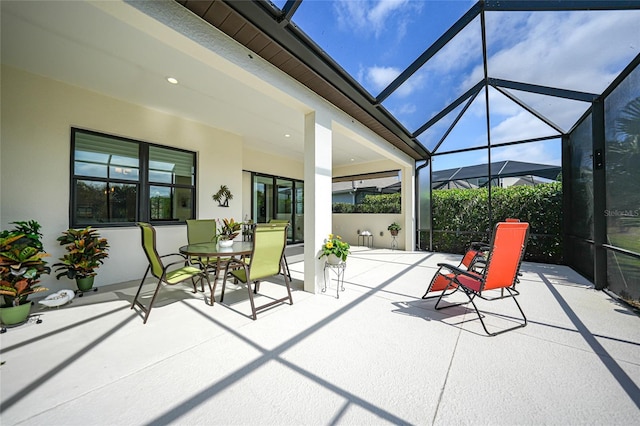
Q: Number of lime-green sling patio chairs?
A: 4